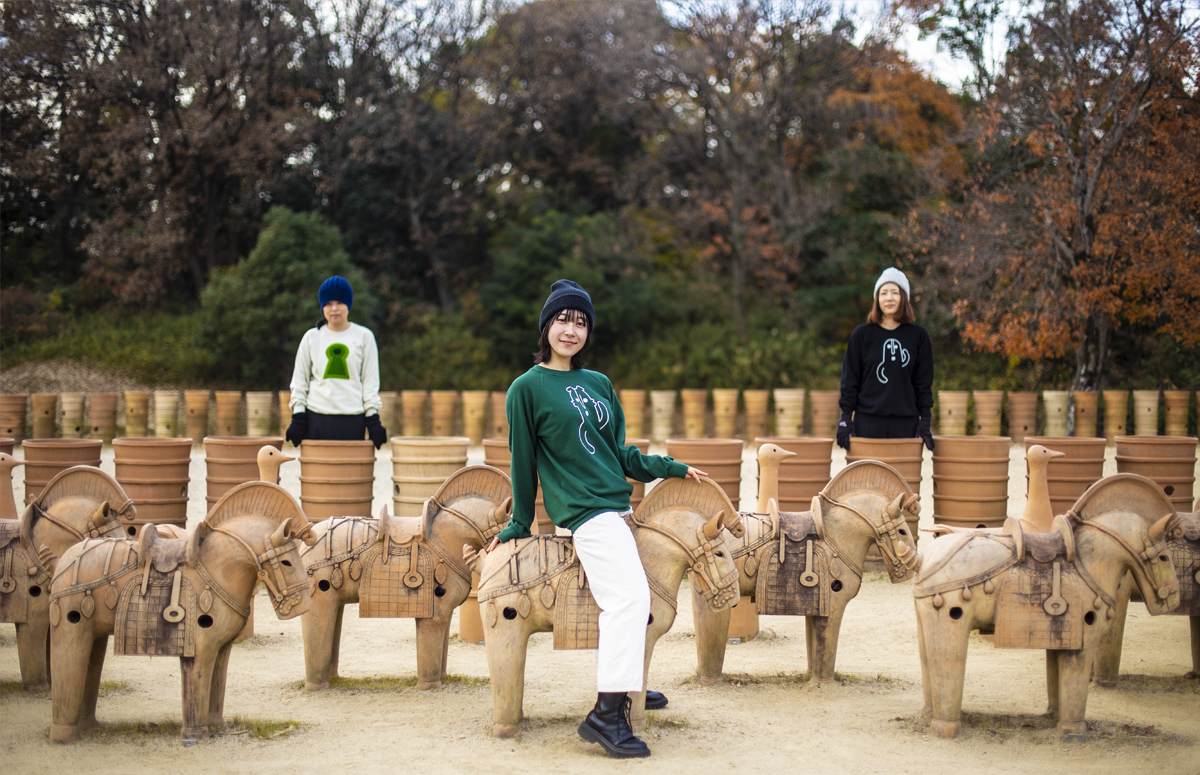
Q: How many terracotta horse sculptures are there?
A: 7